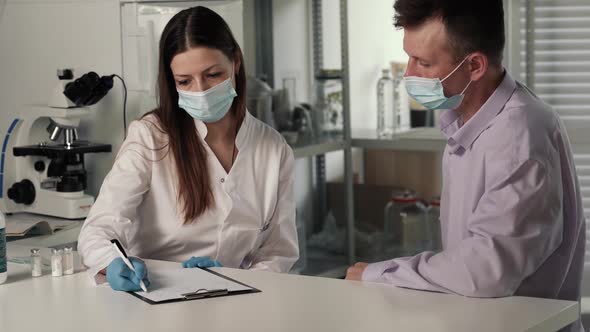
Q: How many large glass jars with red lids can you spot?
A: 2